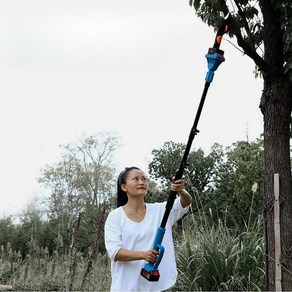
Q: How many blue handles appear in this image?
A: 1